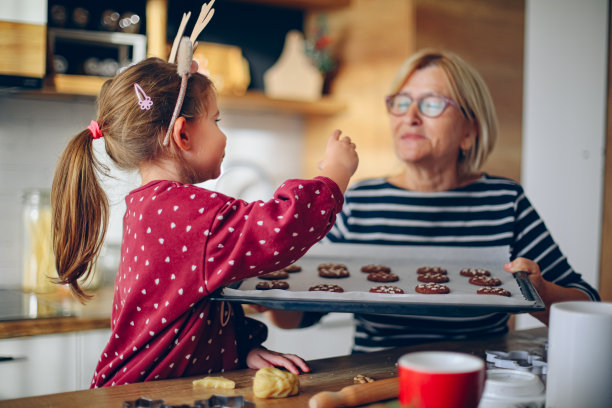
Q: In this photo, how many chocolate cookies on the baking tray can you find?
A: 15